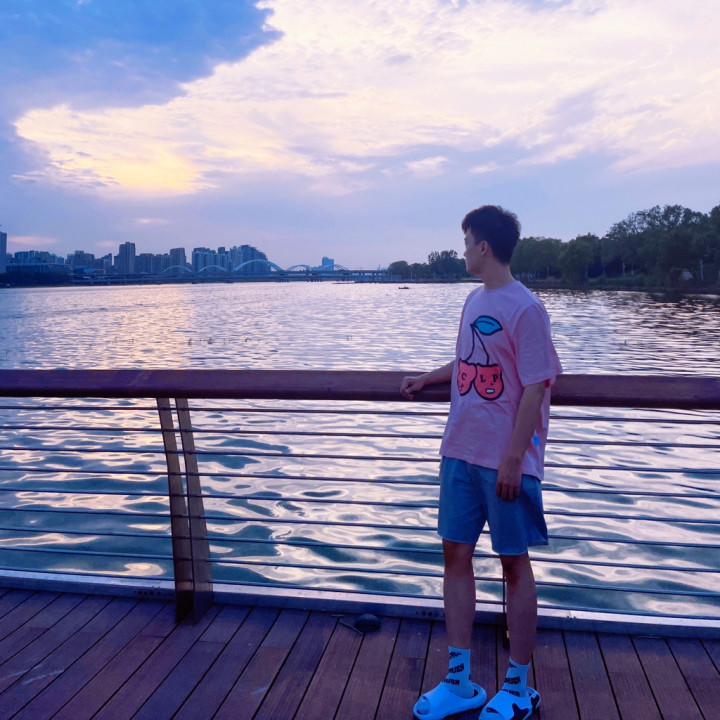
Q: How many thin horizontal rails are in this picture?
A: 9